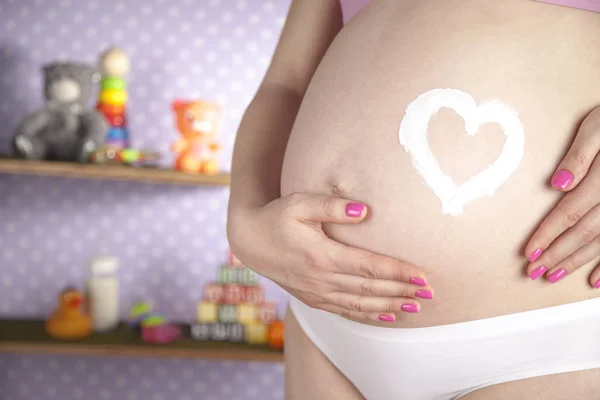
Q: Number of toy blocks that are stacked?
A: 14